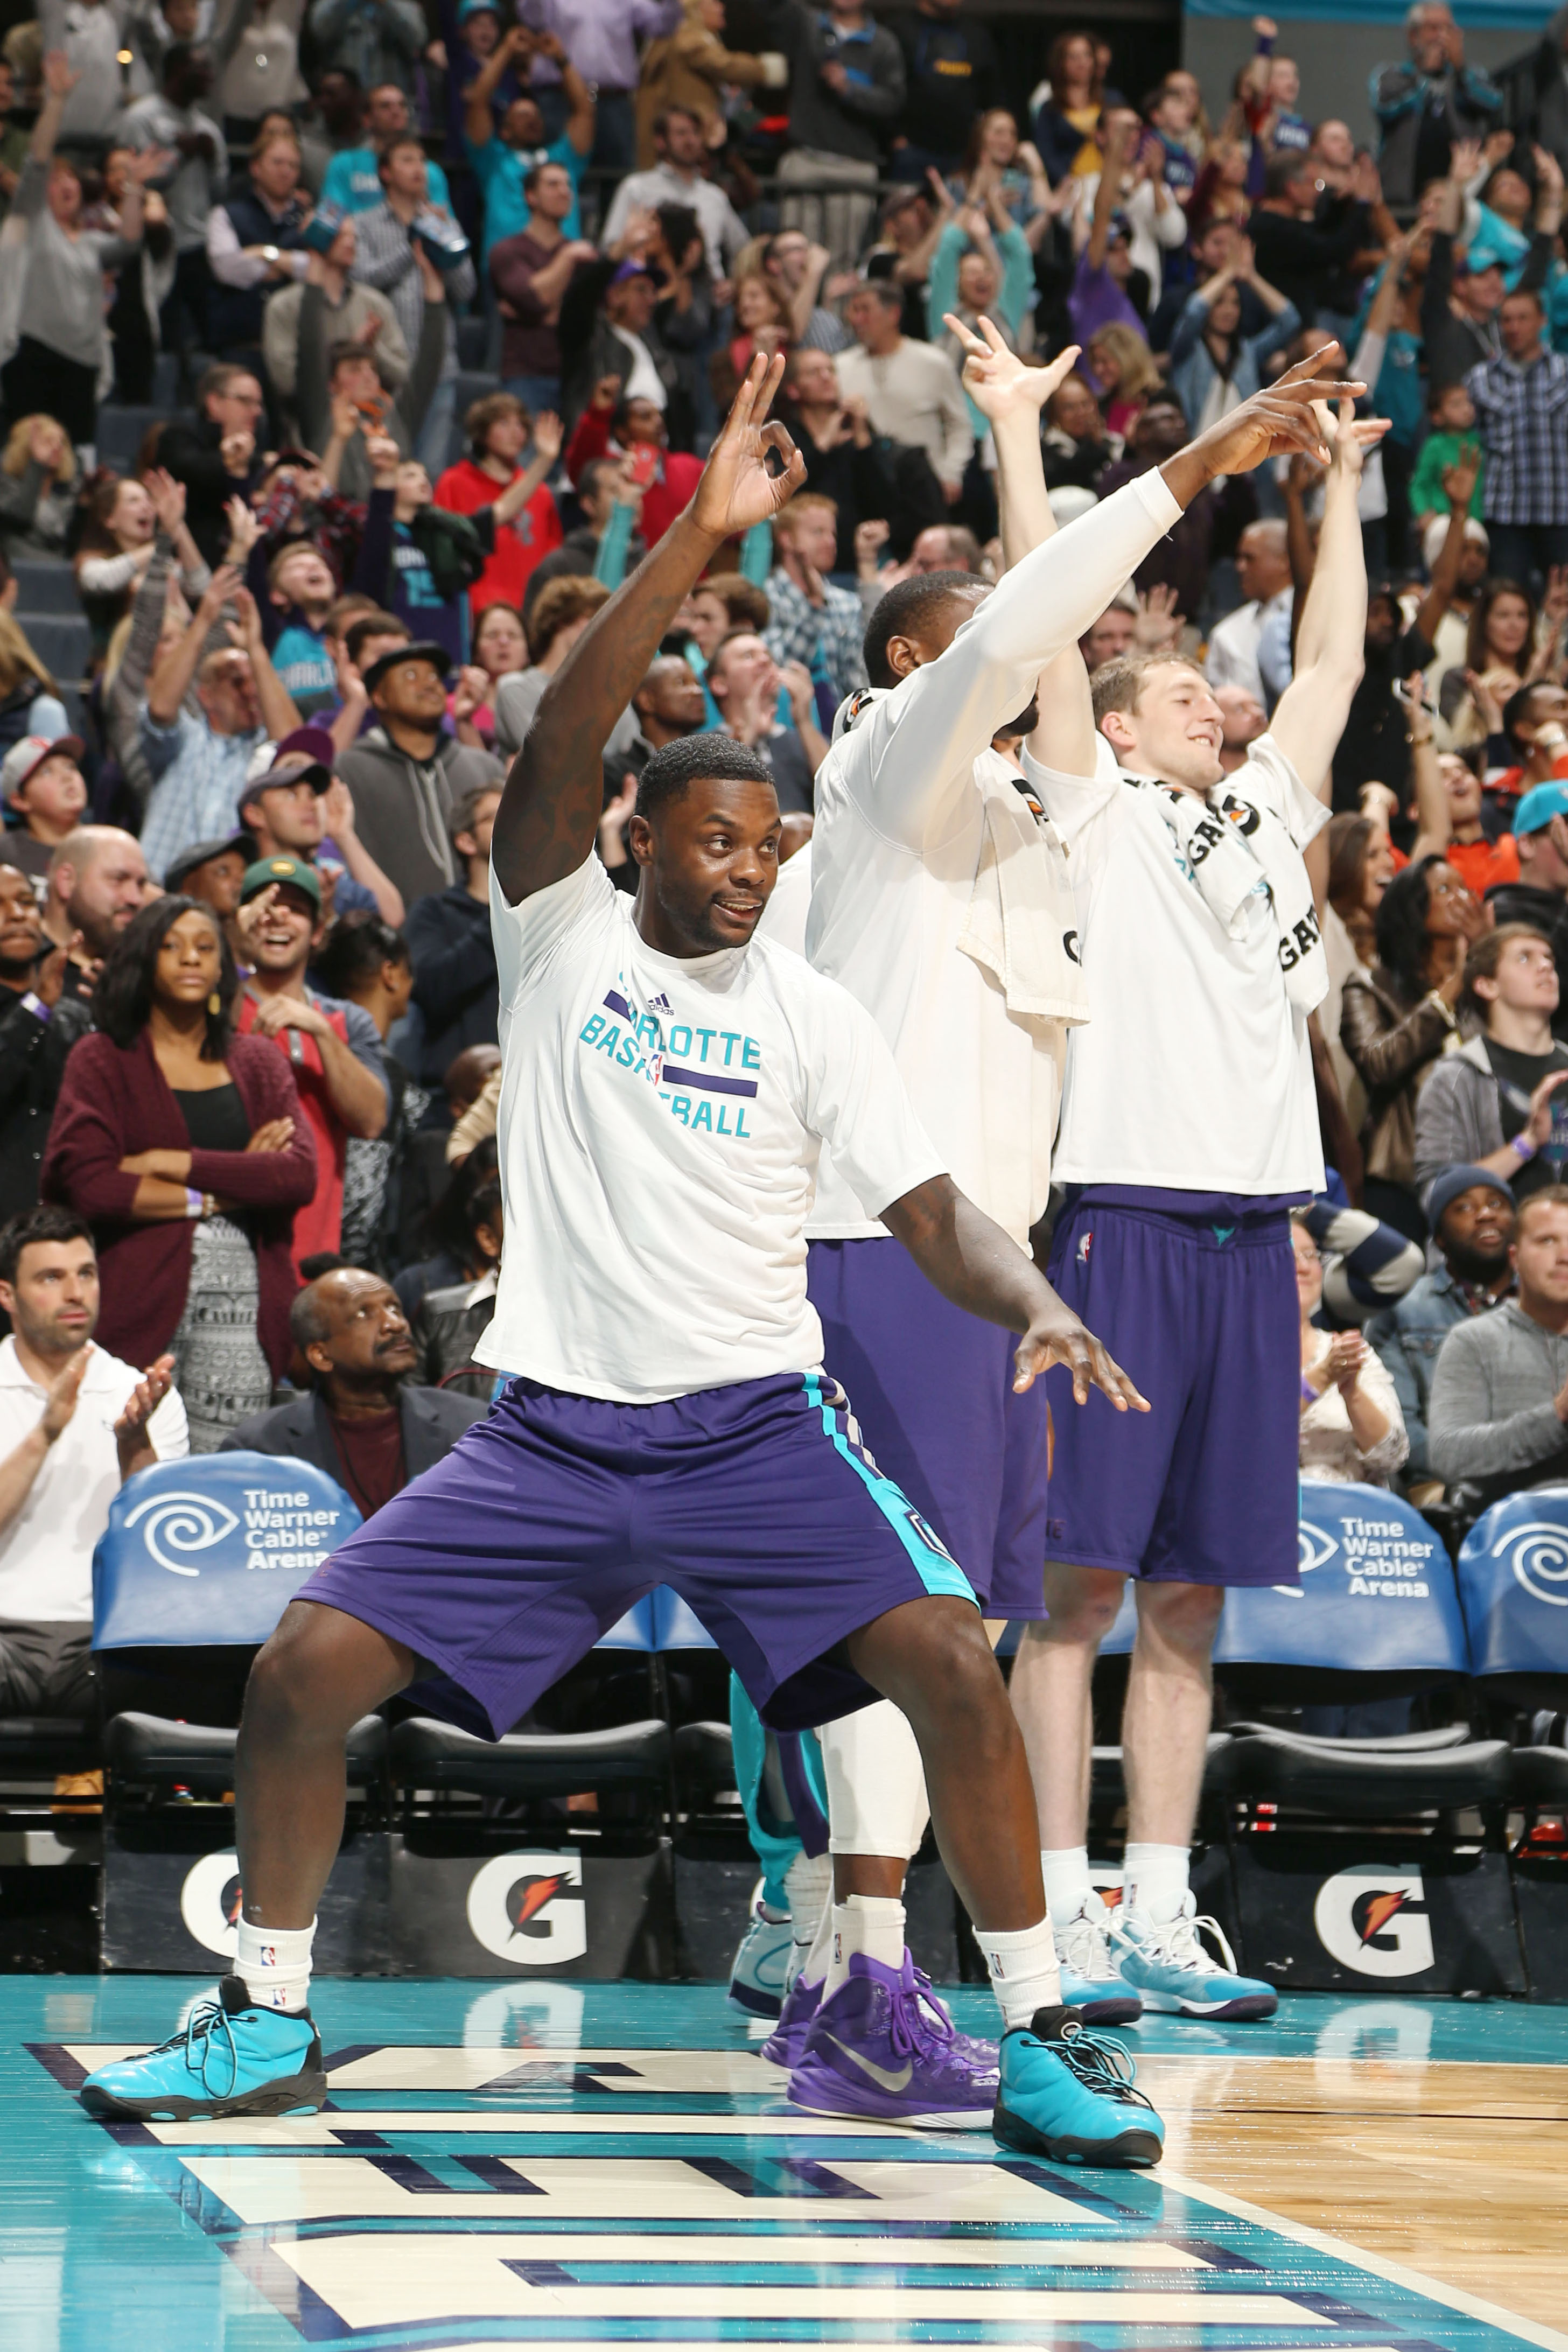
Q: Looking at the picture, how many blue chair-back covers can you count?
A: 6